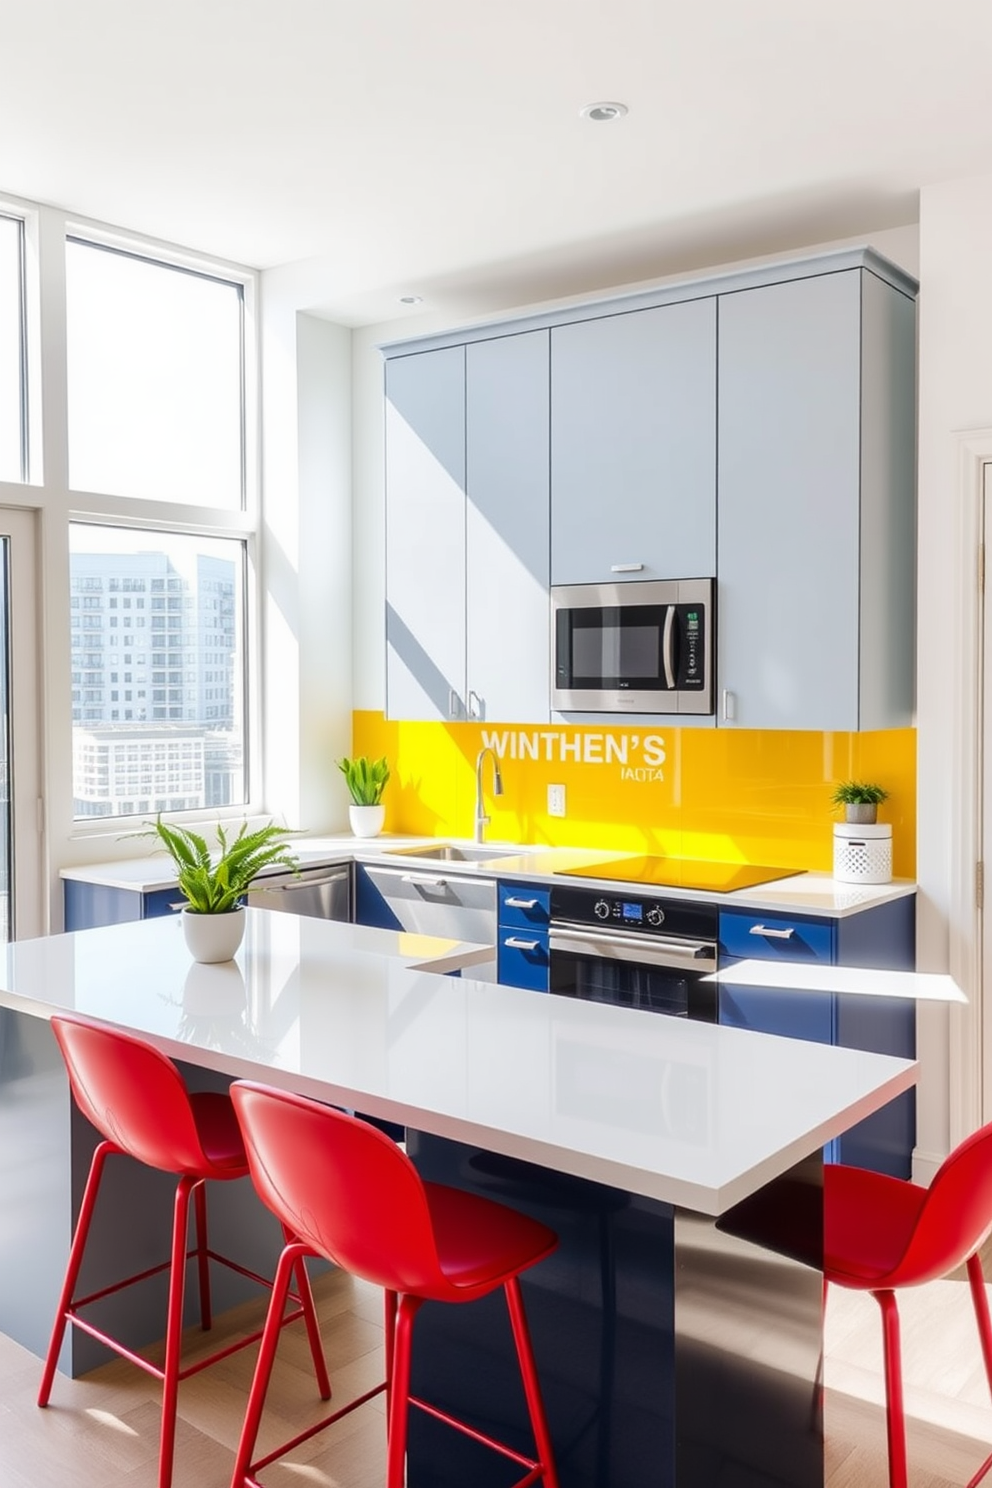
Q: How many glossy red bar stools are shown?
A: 3